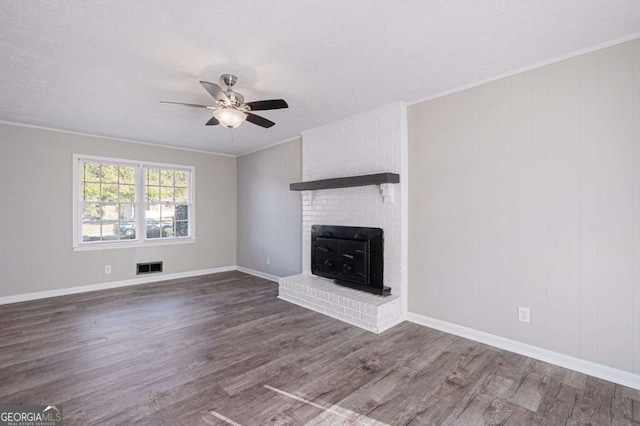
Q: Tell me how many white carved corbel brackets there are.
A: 2